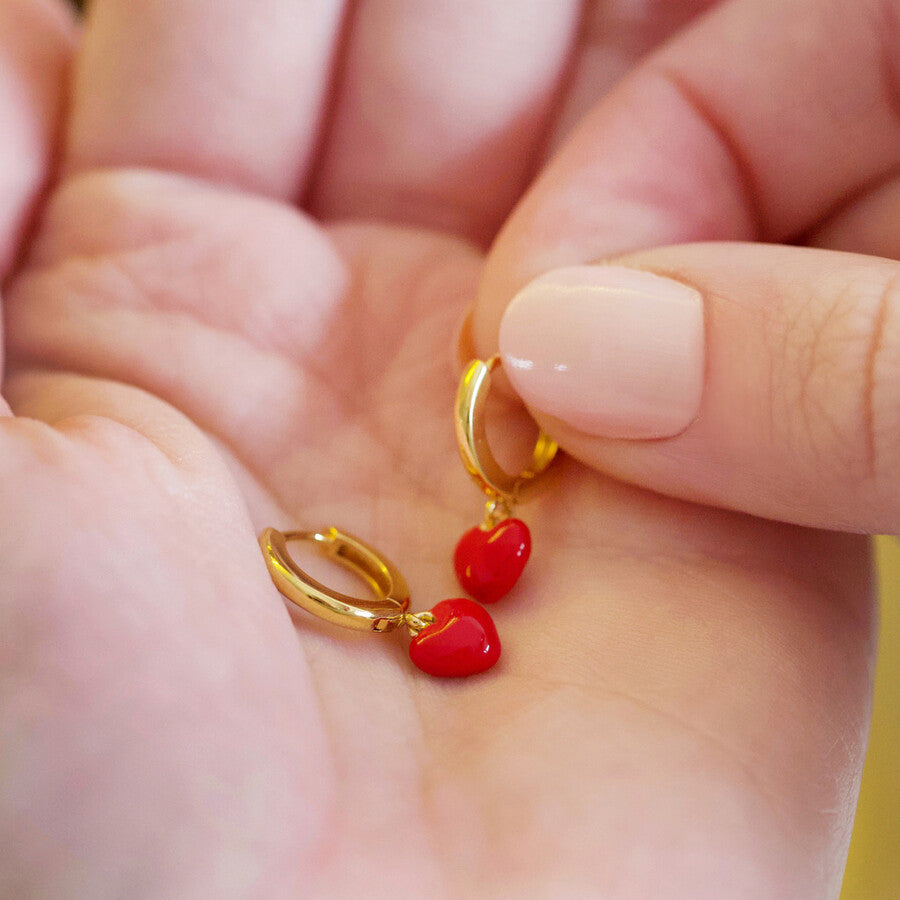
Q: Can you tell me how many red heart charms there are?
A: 2